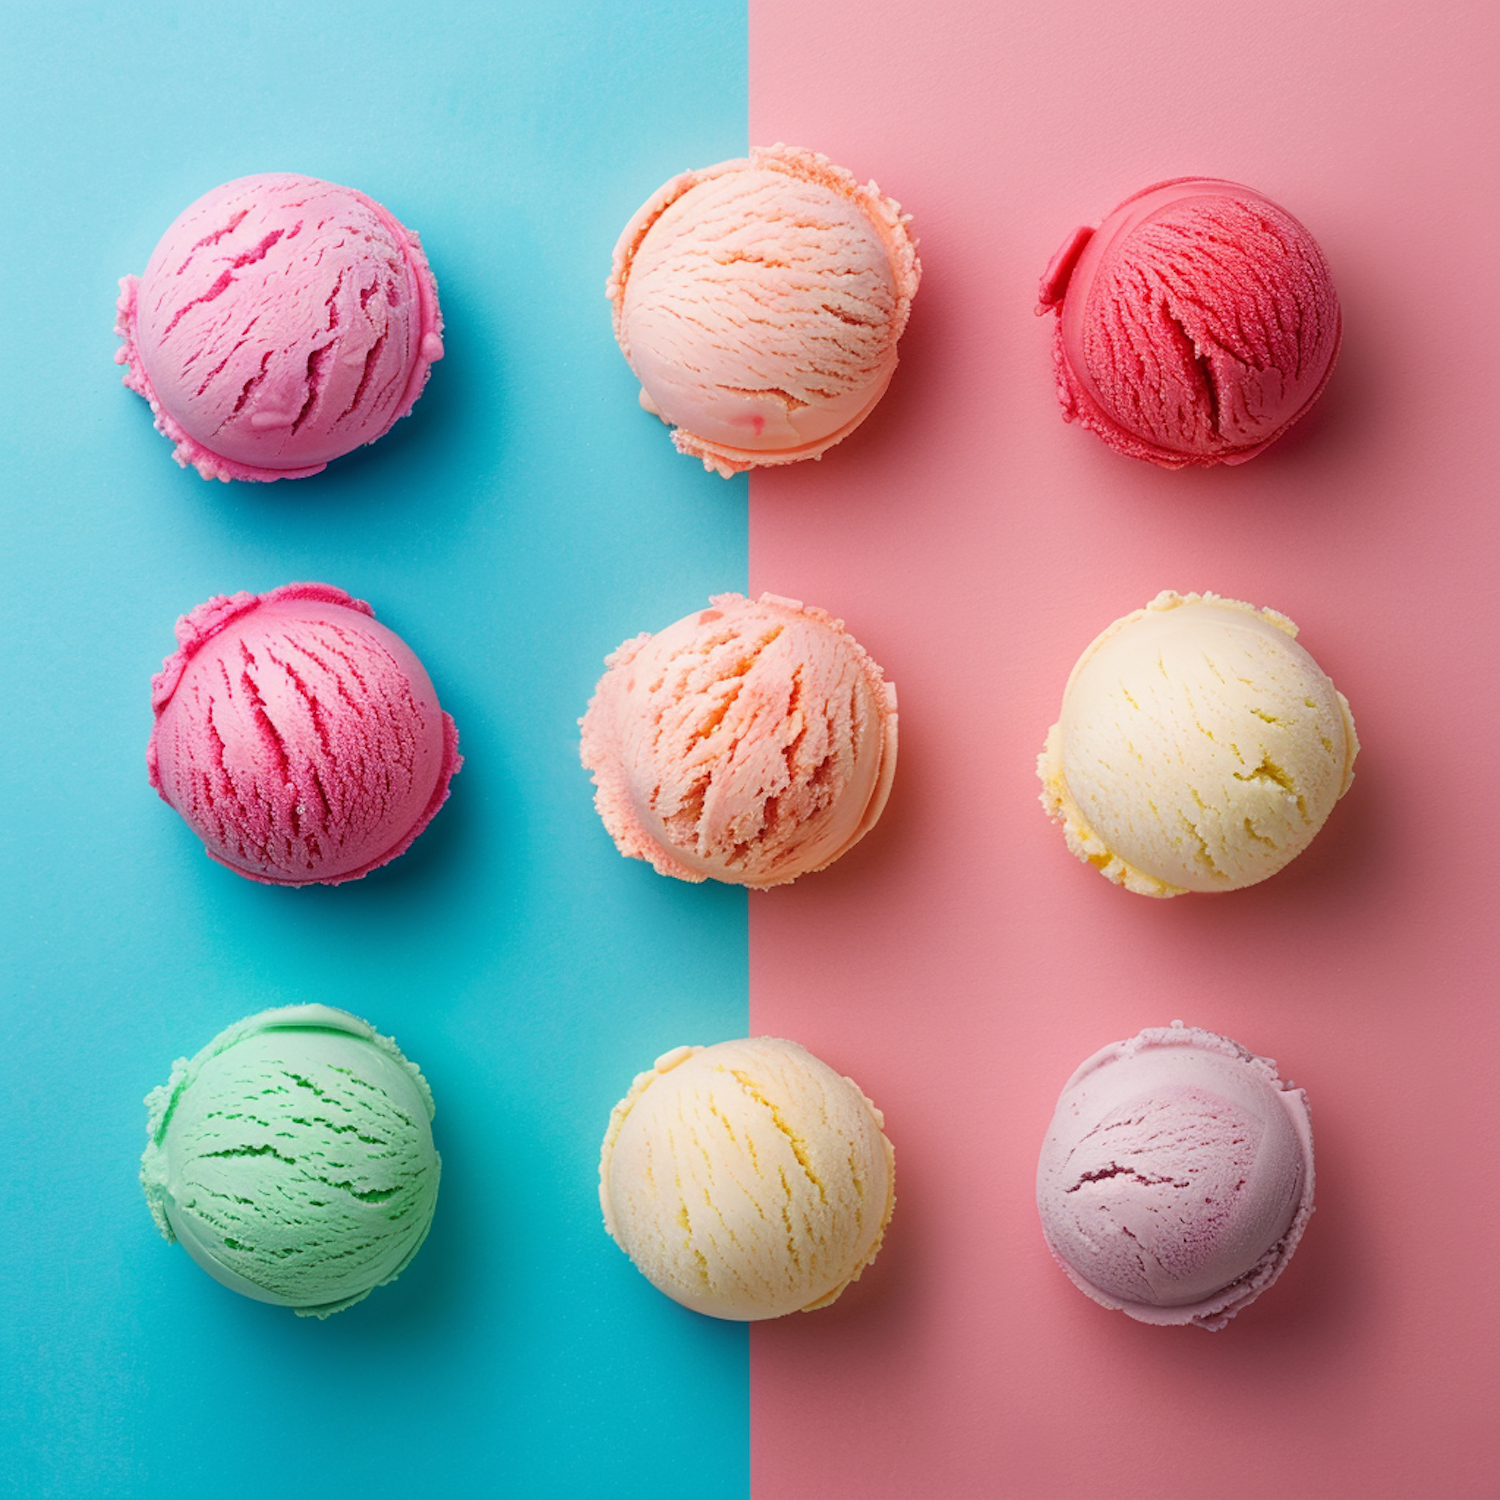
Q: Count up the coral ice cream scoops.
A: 2